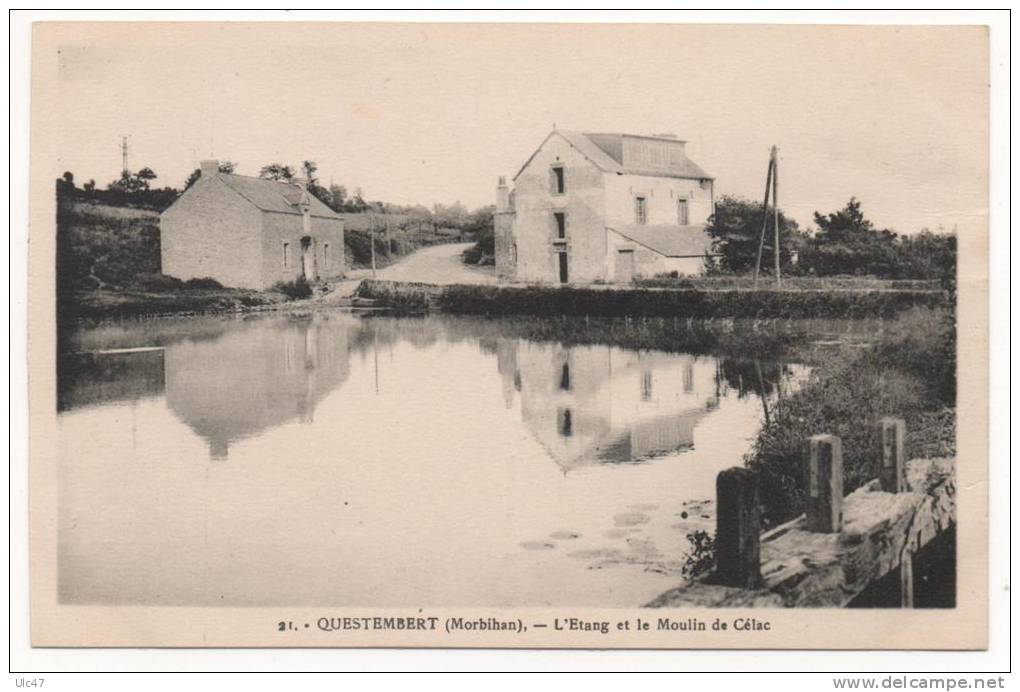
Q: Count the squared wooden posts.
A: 3